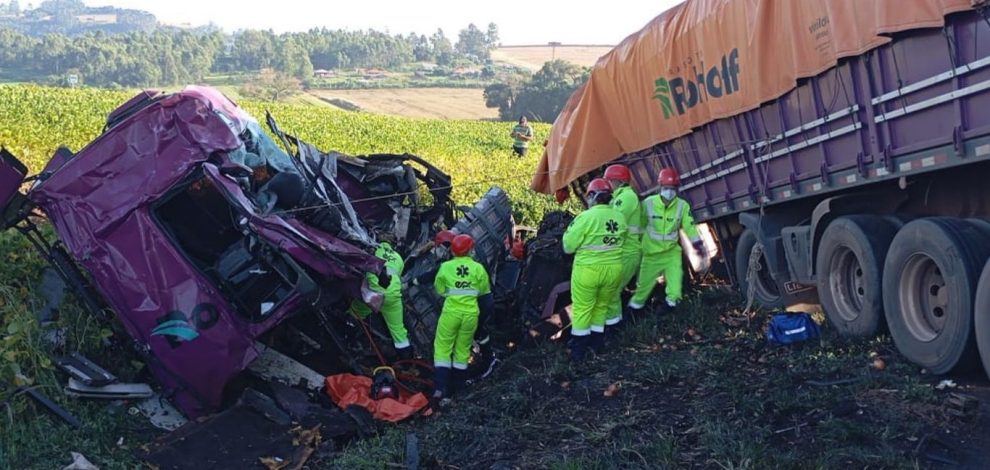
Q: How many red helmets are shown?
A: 5